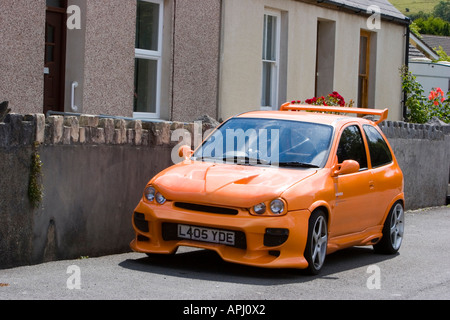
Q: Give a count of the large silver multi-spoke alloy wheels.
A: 2